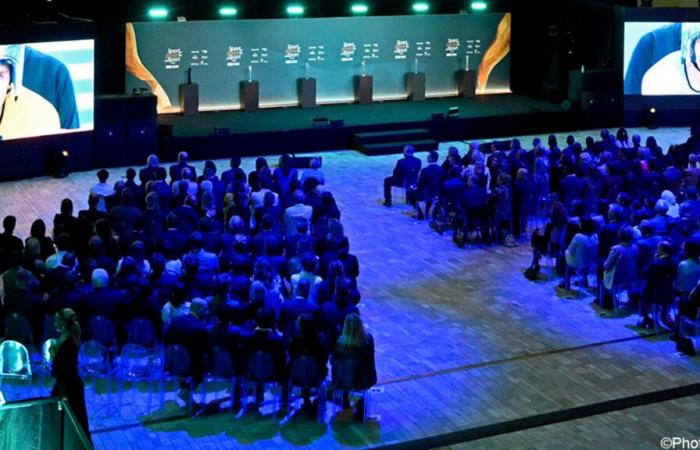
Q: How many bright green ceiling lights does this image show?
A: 6